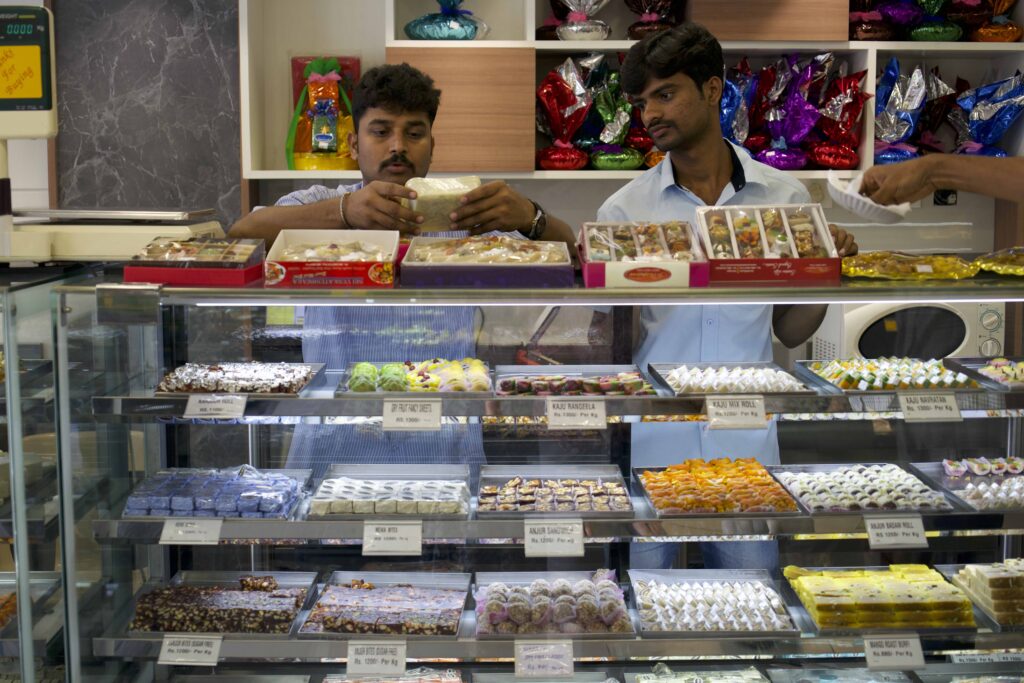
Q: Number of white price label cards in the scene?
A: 13